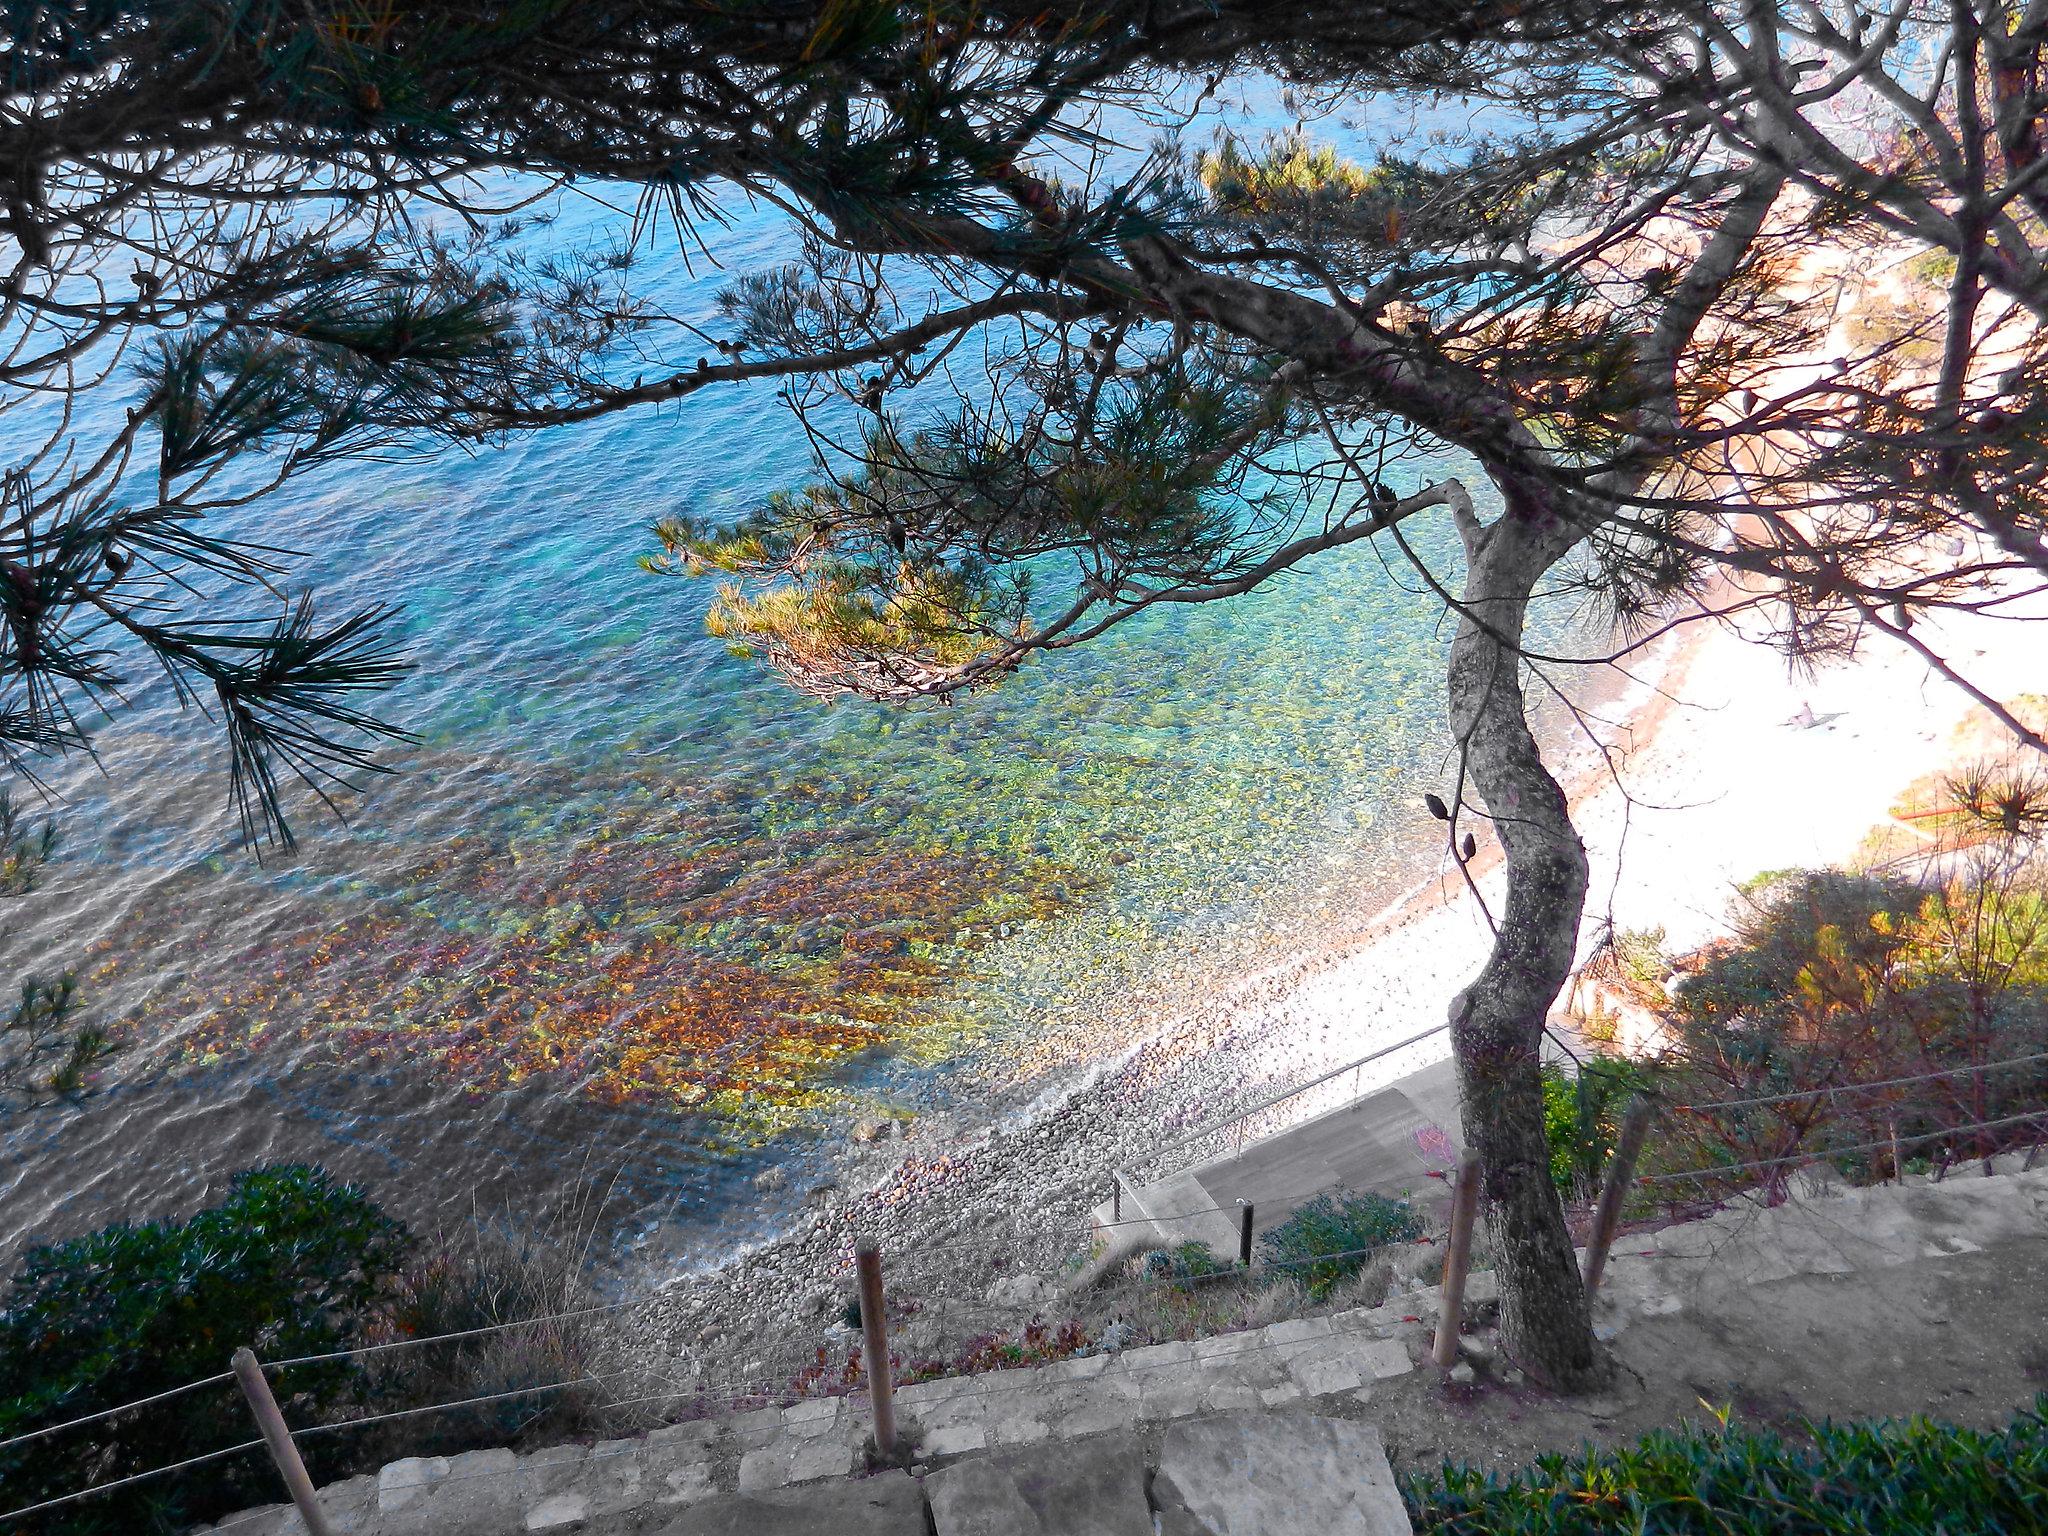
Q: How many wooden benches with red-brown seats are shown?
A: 0